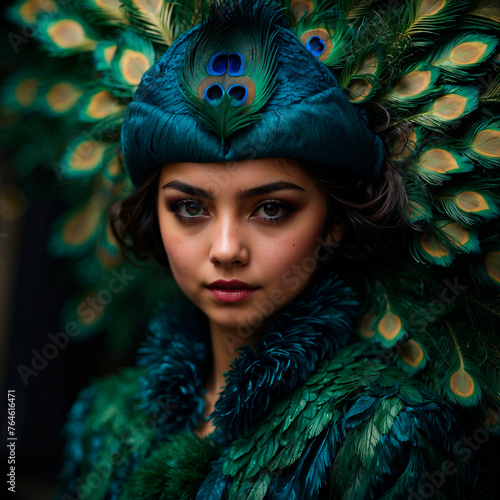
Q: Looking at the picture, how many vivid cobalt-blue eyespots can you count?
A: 5